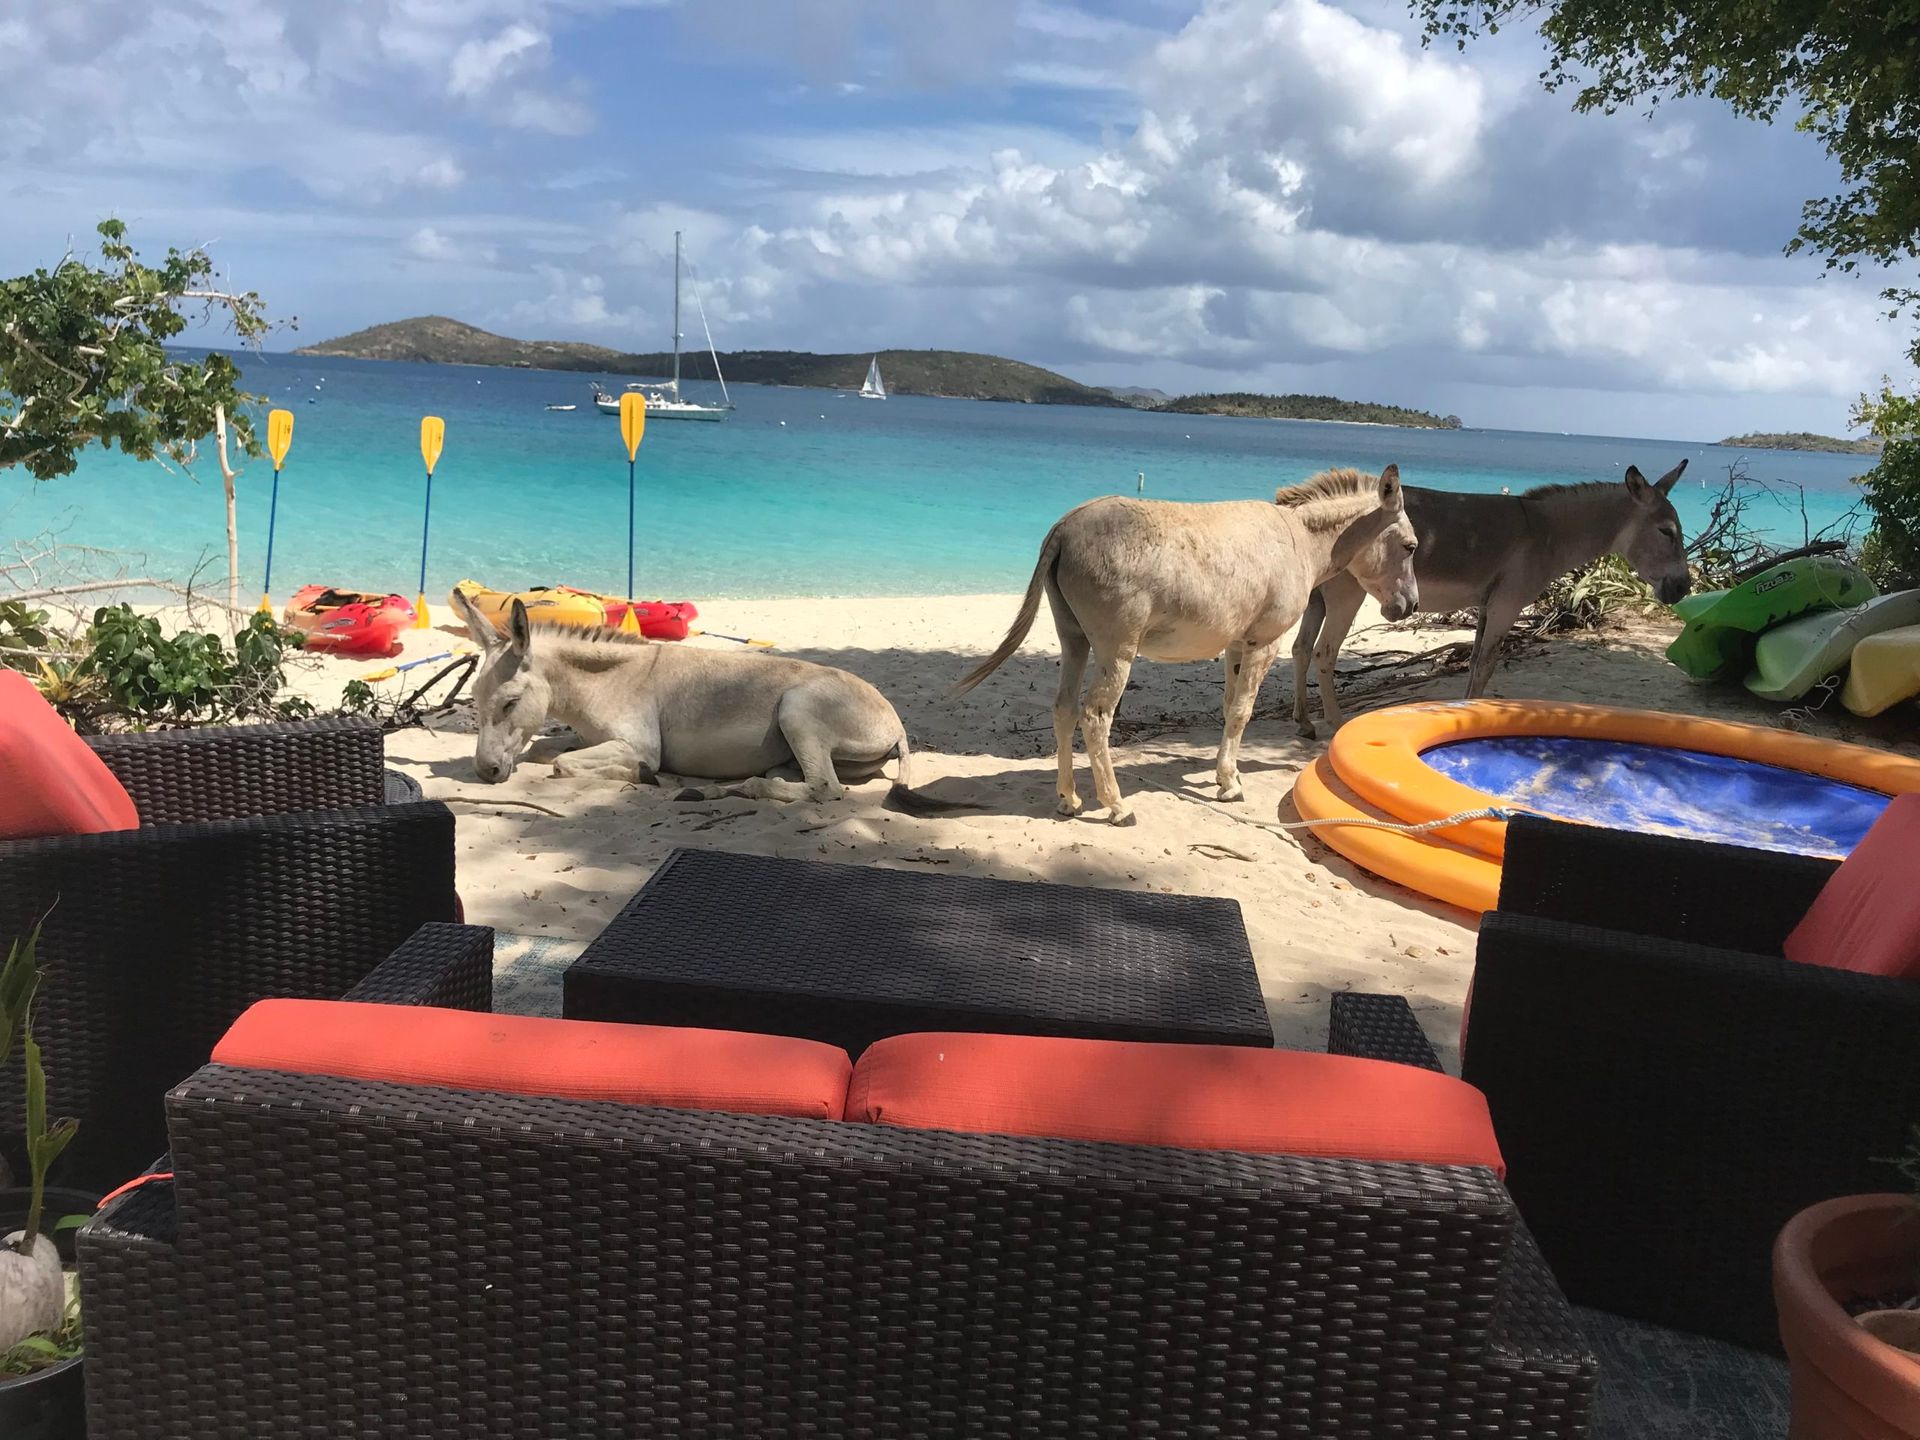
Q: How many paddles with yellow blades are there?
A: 5